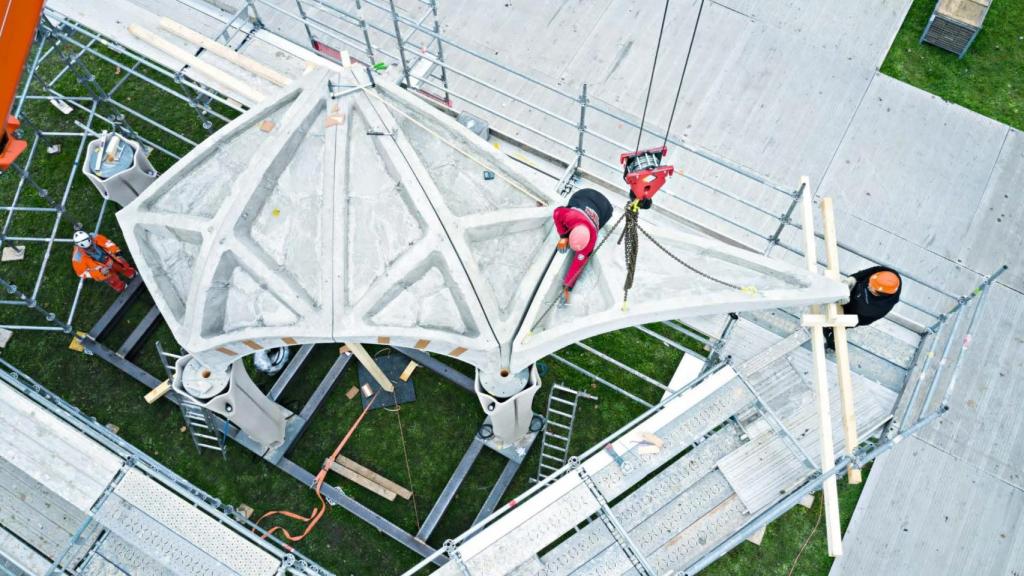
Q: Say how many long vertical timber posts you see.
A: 2